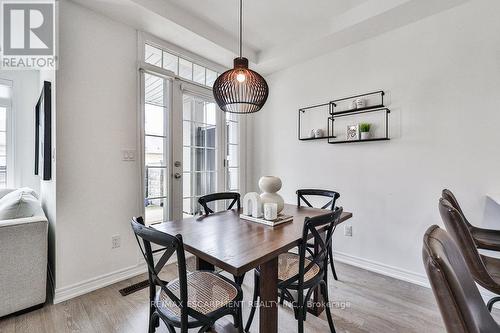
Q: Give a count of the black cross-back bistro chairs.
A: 4